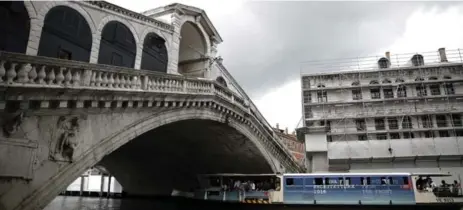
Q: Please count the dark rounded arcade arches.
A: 4